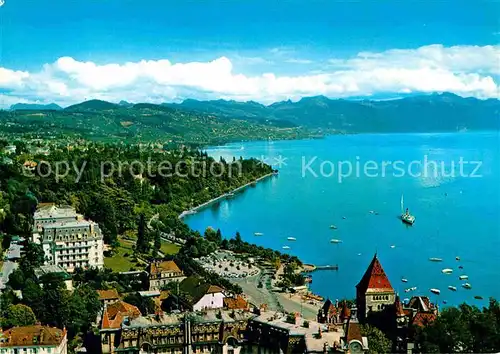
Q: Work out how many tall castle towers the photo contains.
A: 1